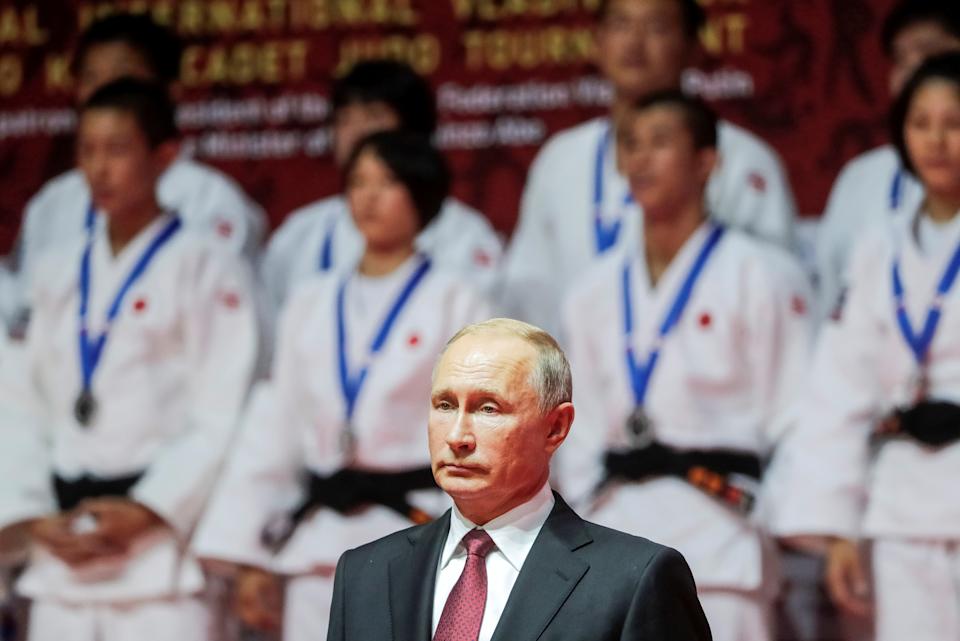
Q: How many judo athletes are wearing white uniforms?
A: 8